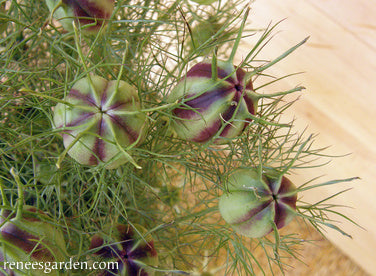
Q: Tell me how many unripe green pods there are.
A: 6